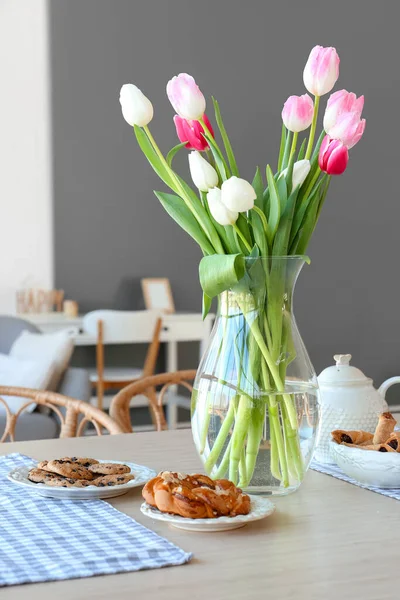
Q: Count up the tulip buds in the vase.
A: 12